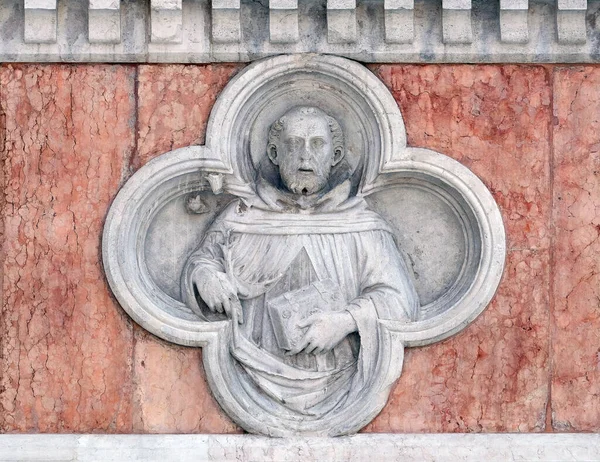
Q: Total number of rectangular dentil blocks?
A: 10